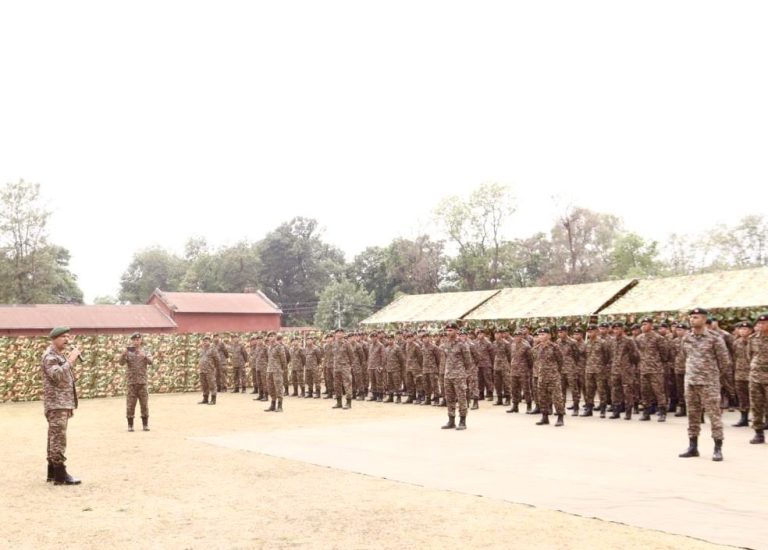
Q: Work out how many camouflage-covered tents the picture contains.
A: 3